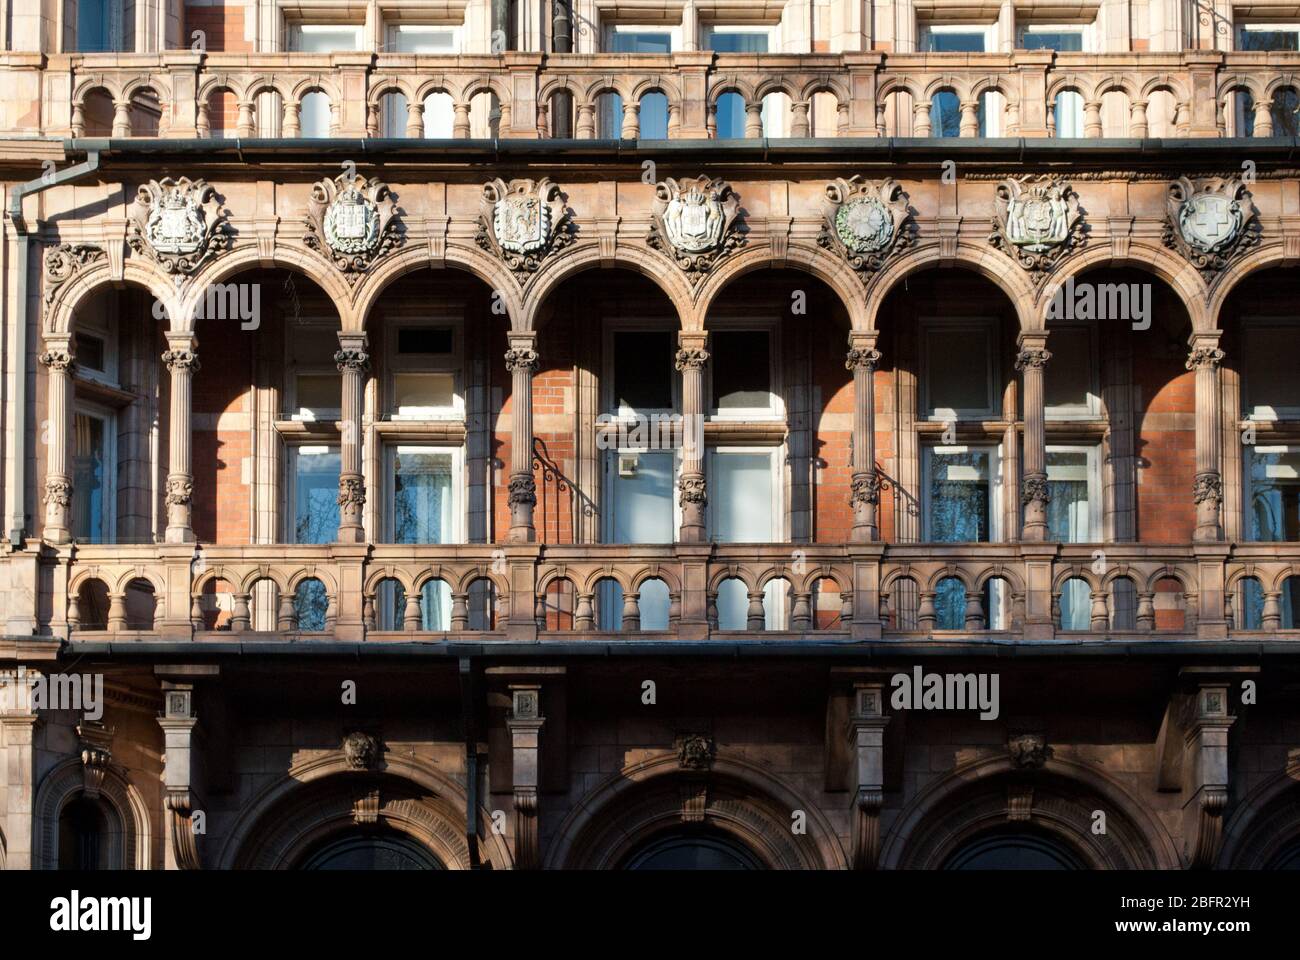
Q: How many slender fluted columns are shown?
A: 8